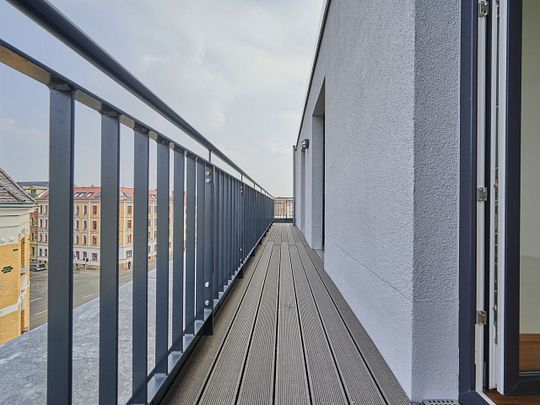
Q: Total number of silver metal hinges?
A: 3